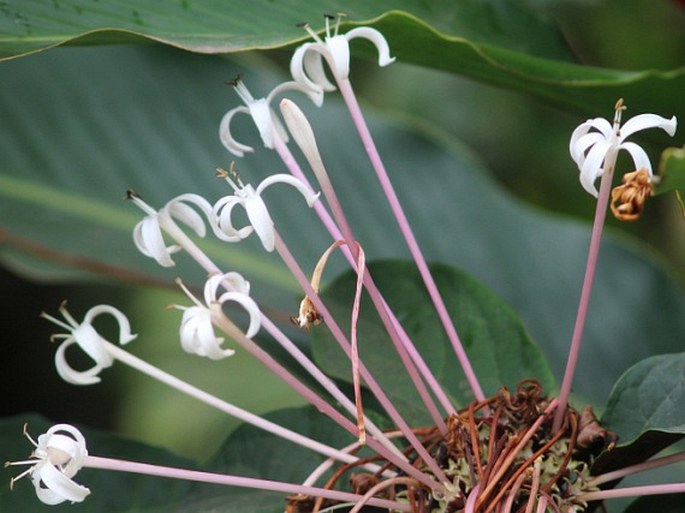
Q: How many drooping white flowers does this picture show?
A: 8